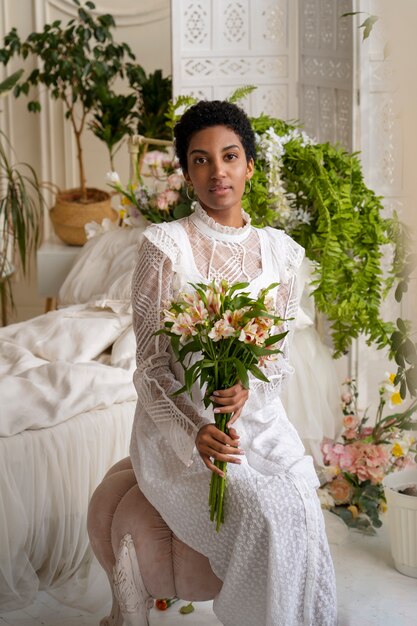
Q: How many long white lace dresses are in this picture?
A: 1